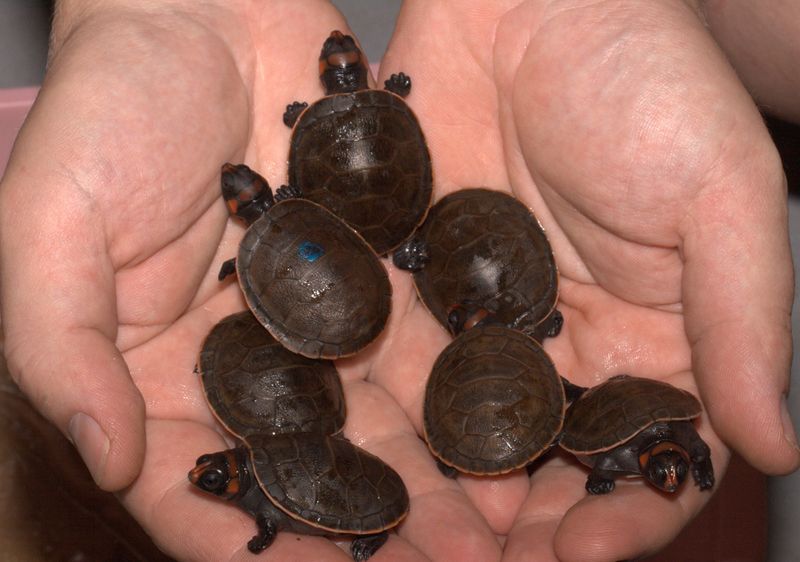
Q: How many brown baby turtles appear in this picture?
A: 7